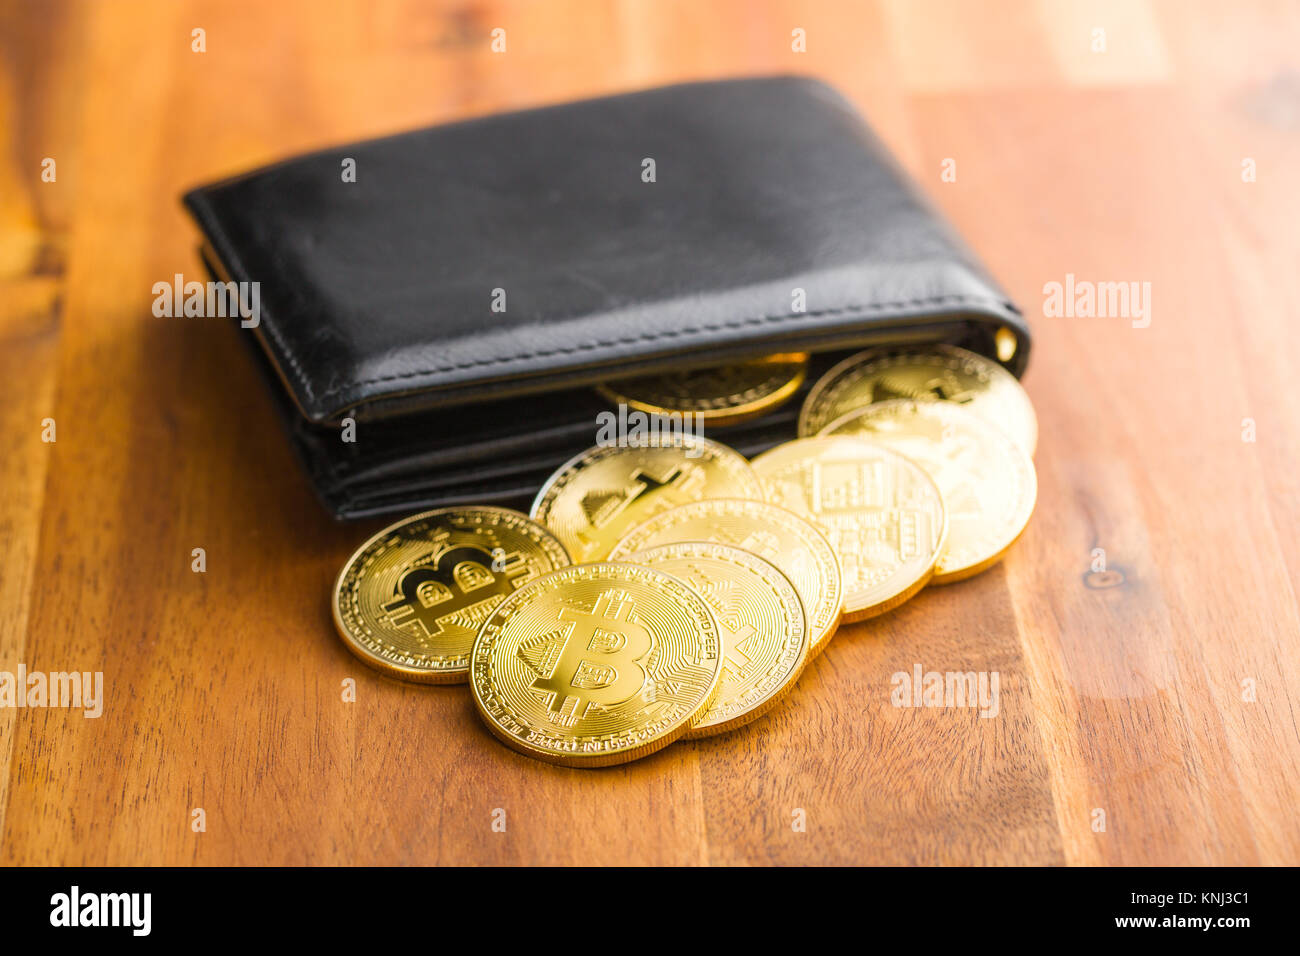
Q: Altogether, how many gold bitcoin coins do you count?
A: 9